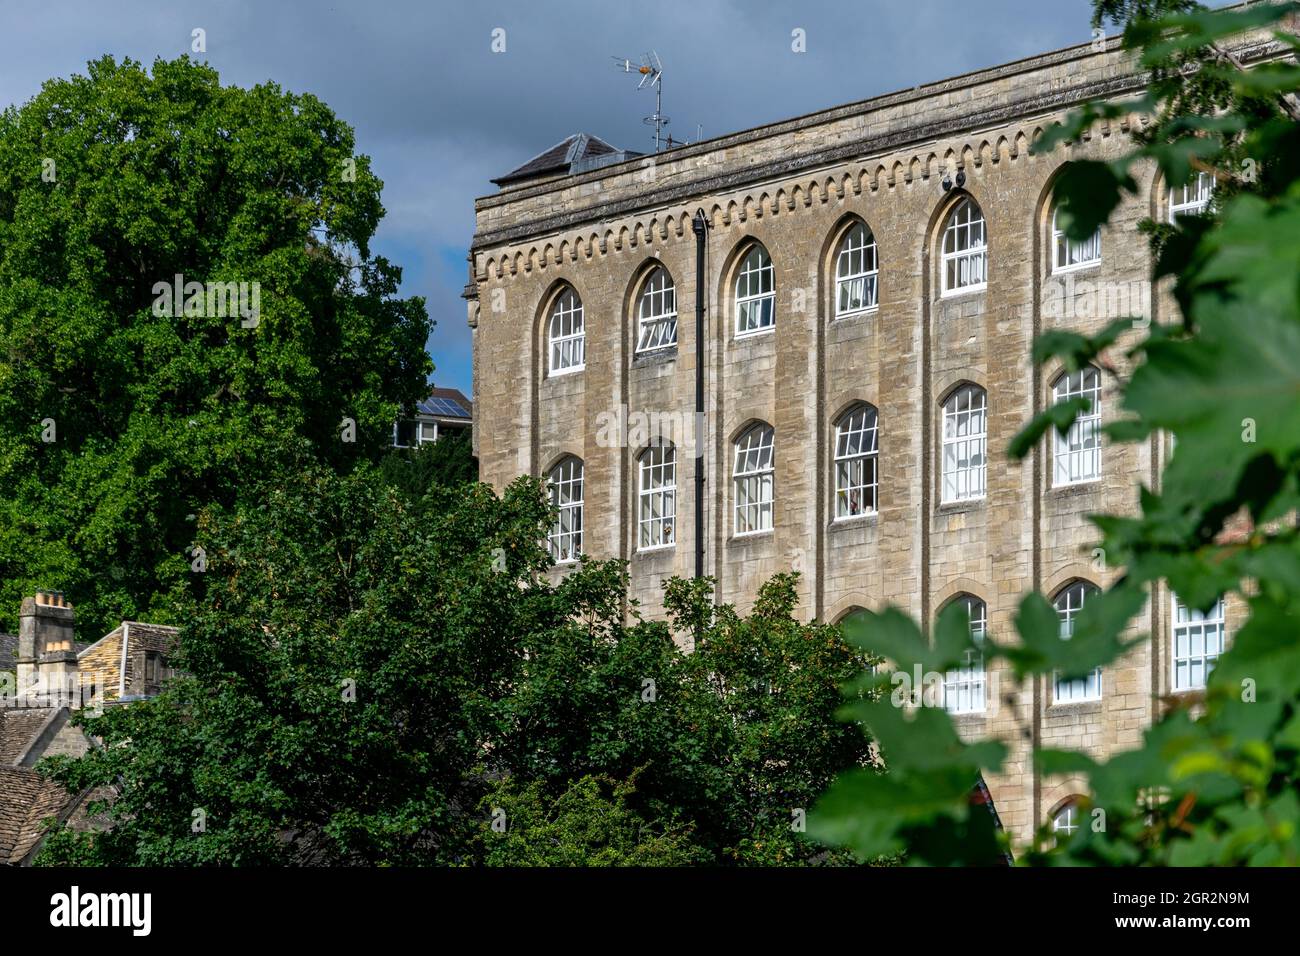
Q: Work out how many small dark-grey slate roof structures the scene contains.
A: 1